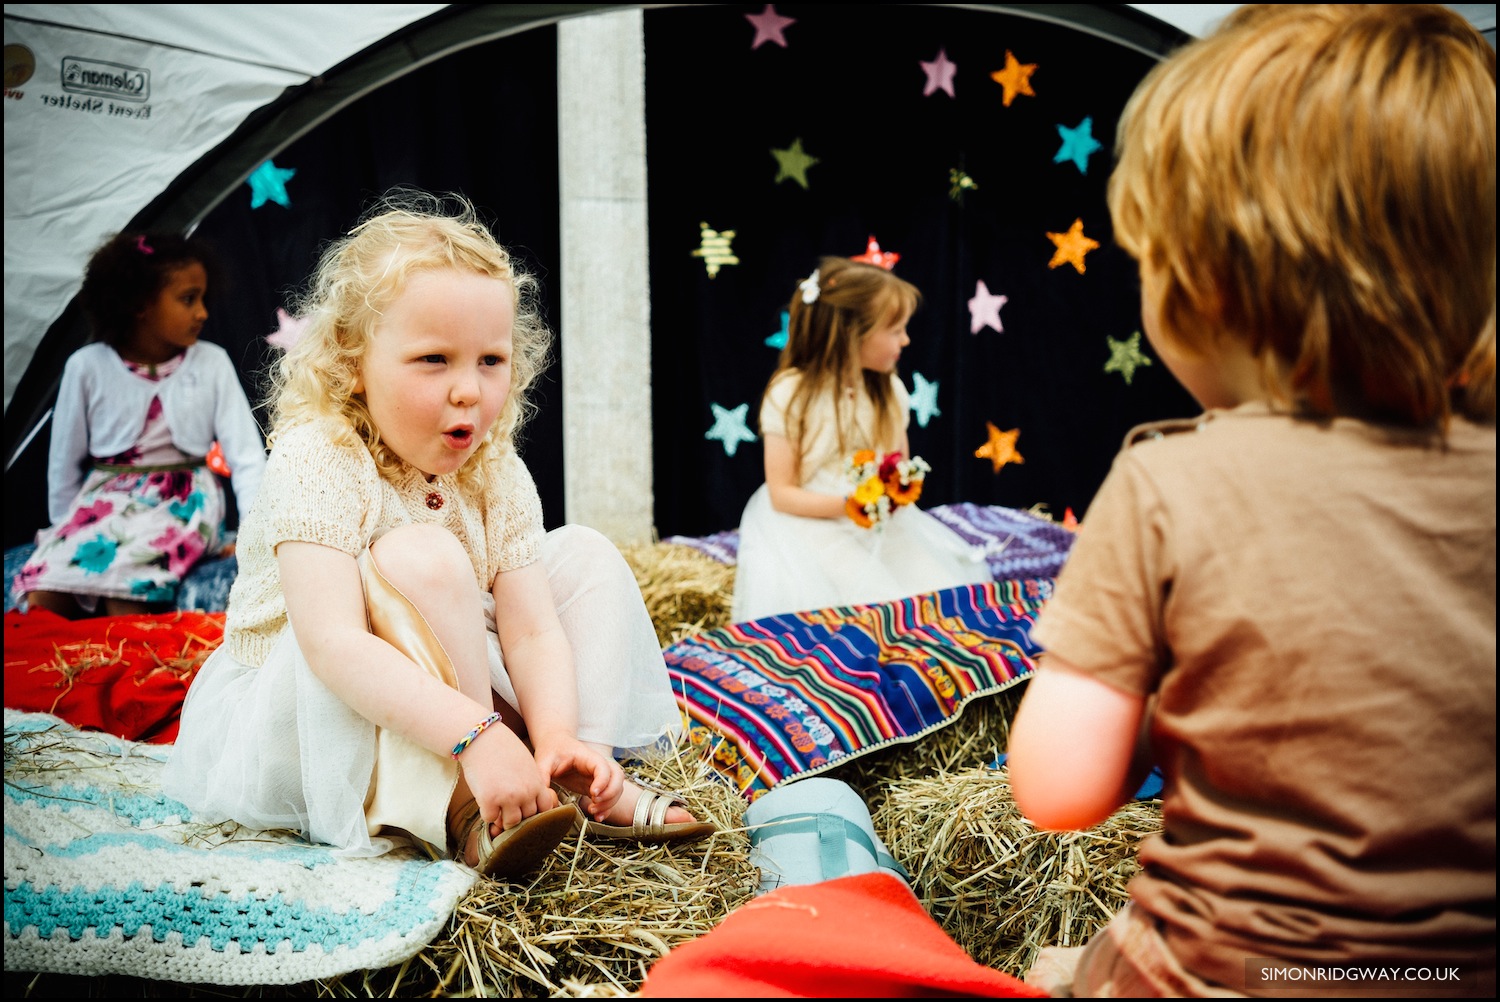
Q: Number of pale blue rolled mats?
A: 1